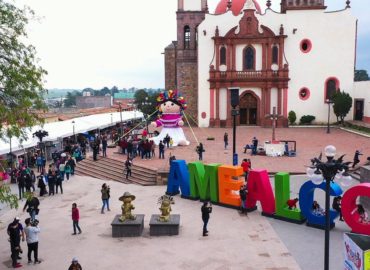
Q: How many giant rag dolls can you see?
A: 1